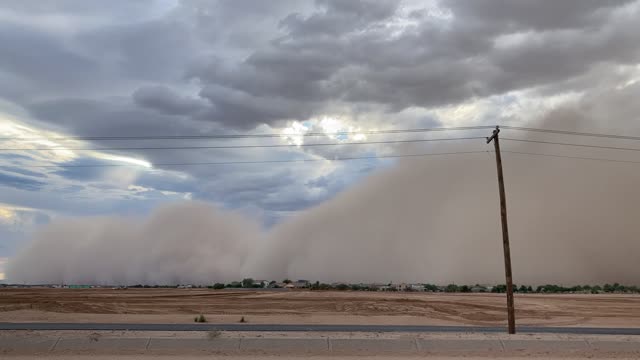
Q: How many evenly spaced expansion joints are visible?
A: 7